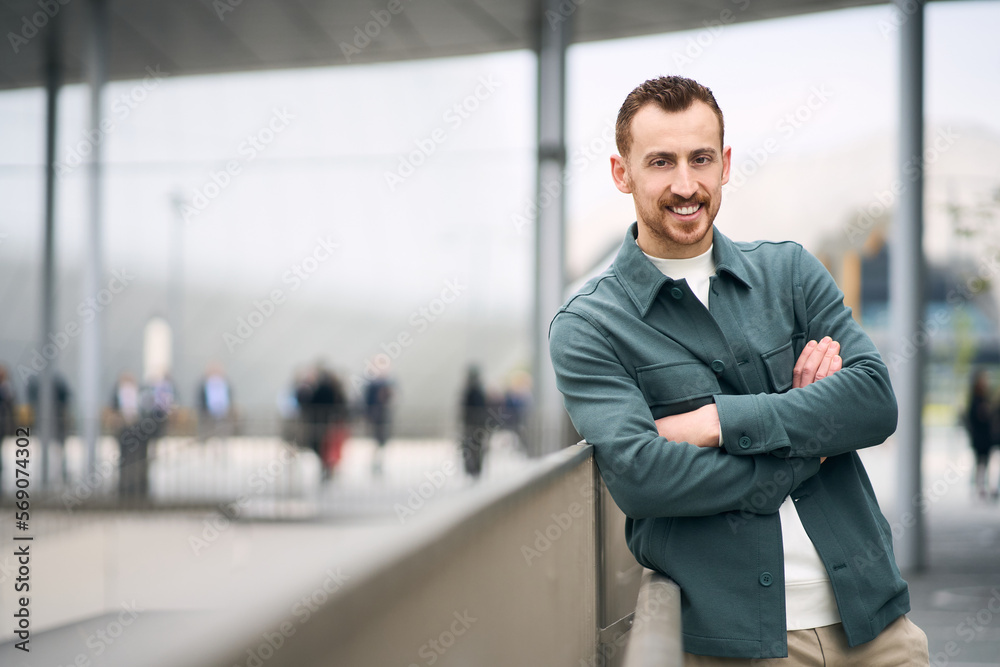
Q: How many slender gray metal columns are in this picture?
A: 4